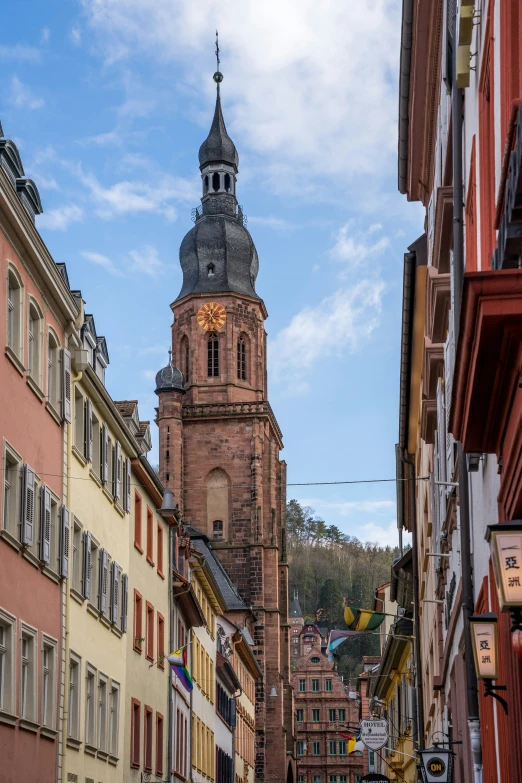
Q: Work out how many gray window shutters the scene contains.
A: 12